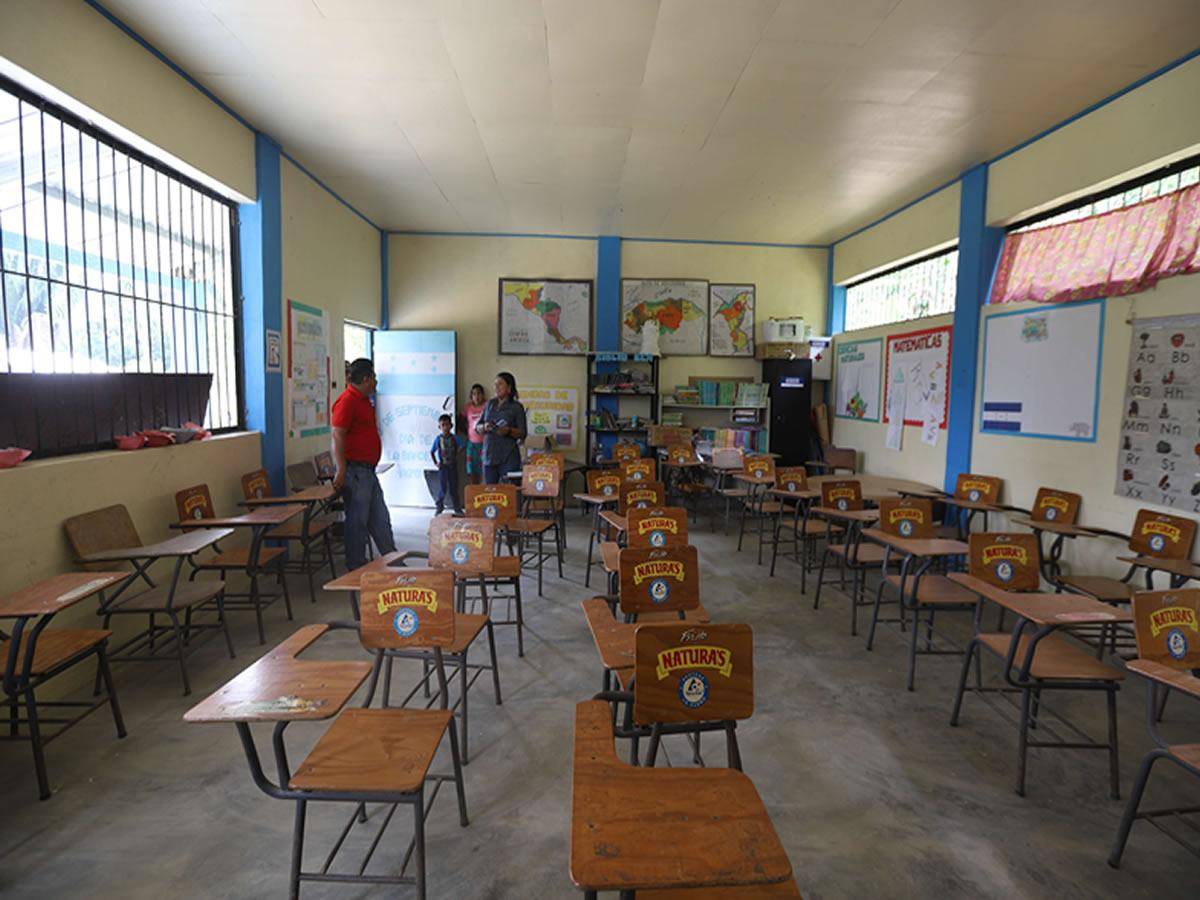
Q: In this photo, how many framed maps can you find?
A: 3